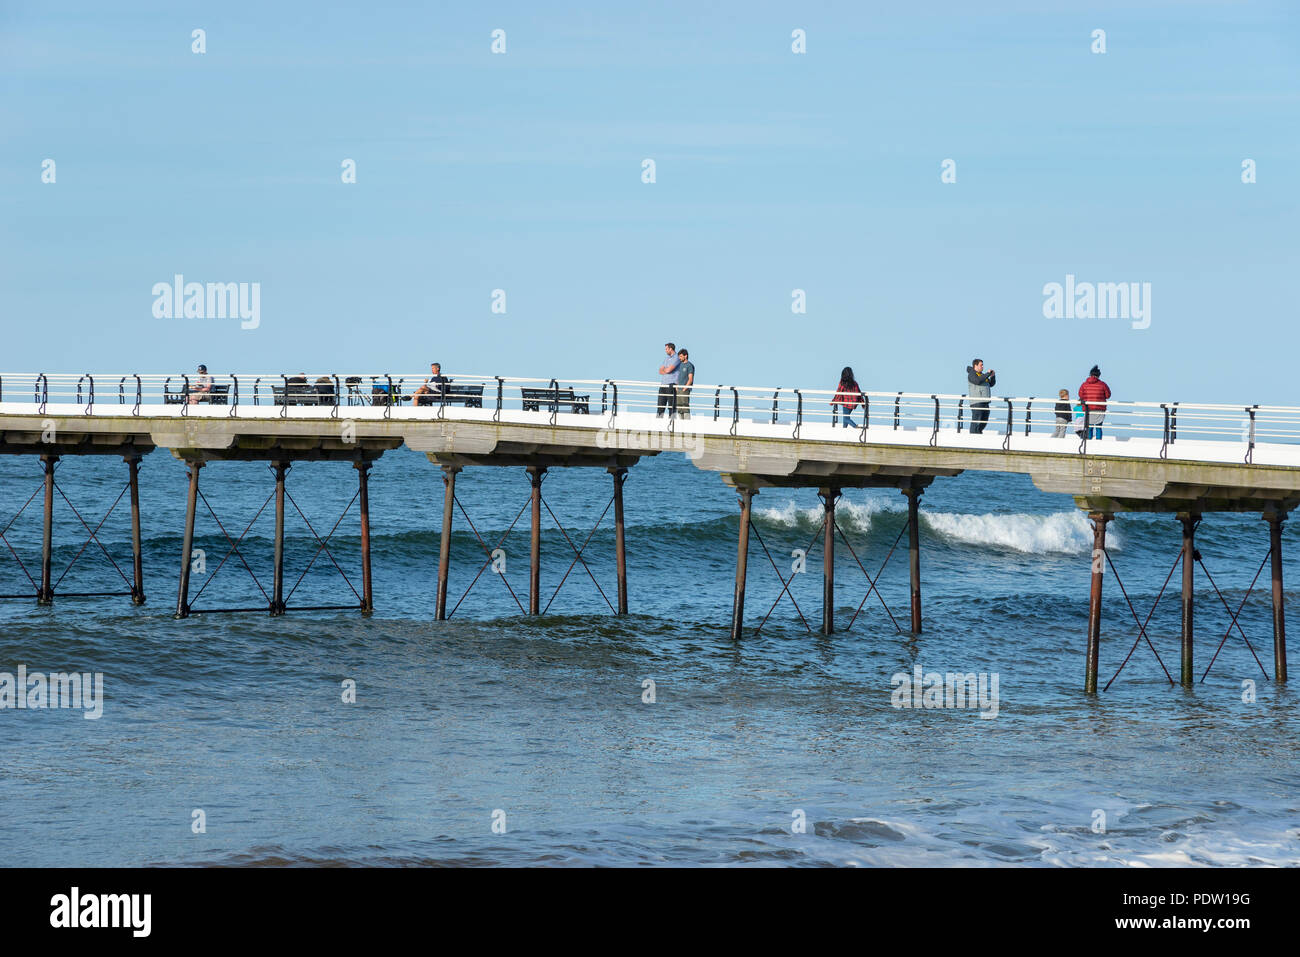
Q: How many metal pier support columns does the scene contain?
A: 14